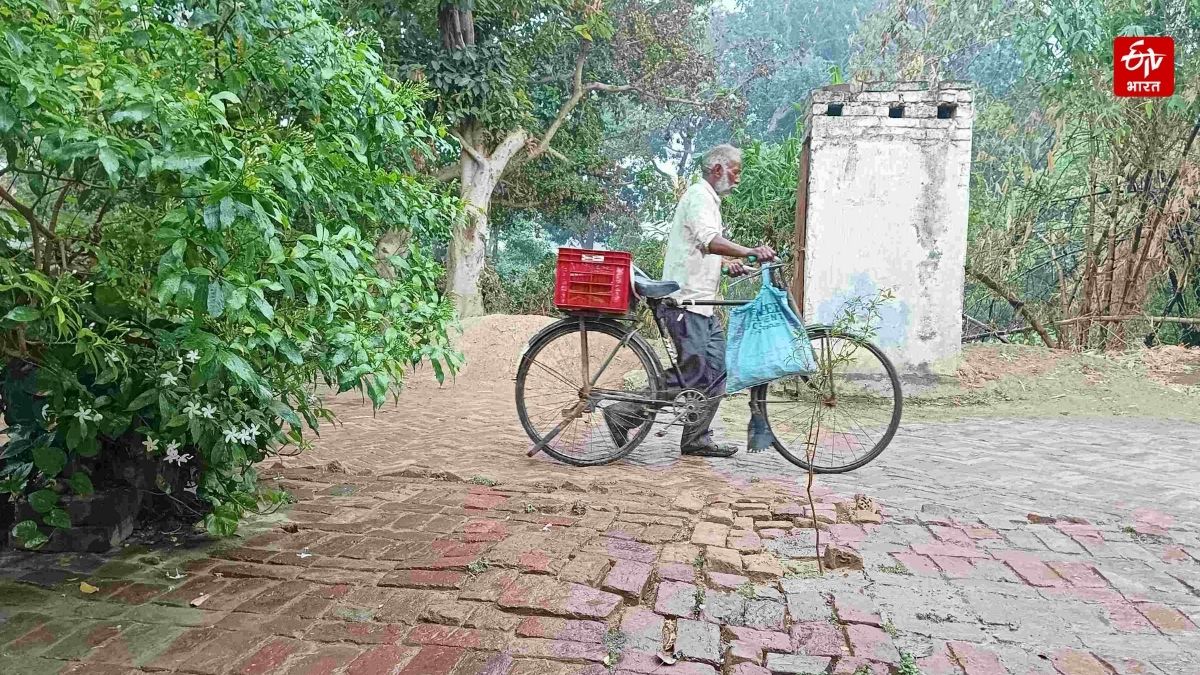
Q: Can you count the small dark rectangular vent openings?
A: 3